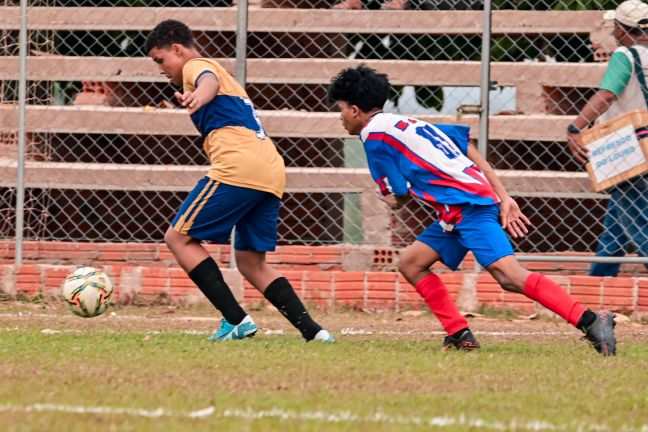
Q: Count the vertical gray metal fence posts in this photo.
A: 3